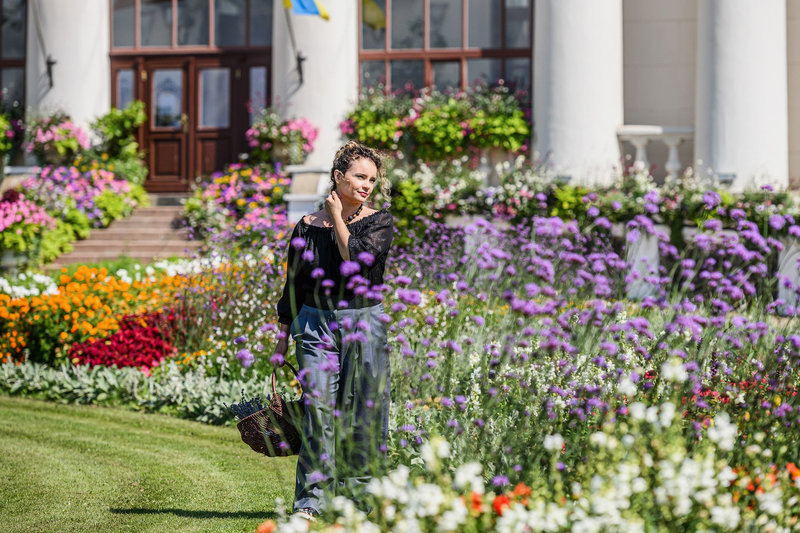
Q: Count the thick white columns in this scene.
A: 4